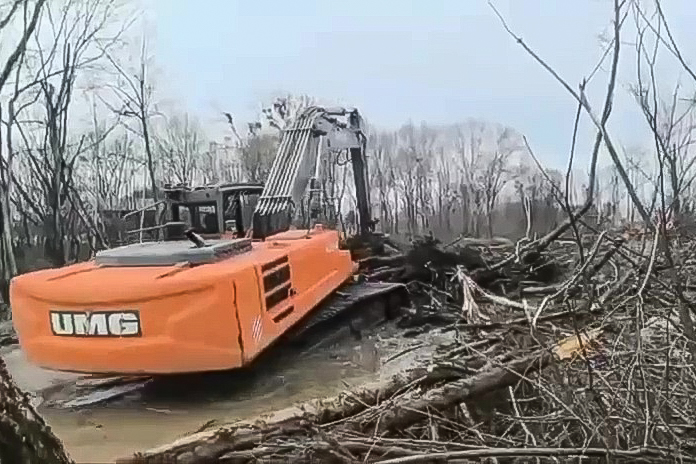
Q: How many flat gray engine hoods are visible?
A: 1